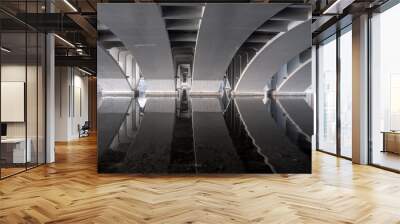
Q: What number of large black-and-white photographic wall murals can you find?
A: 1